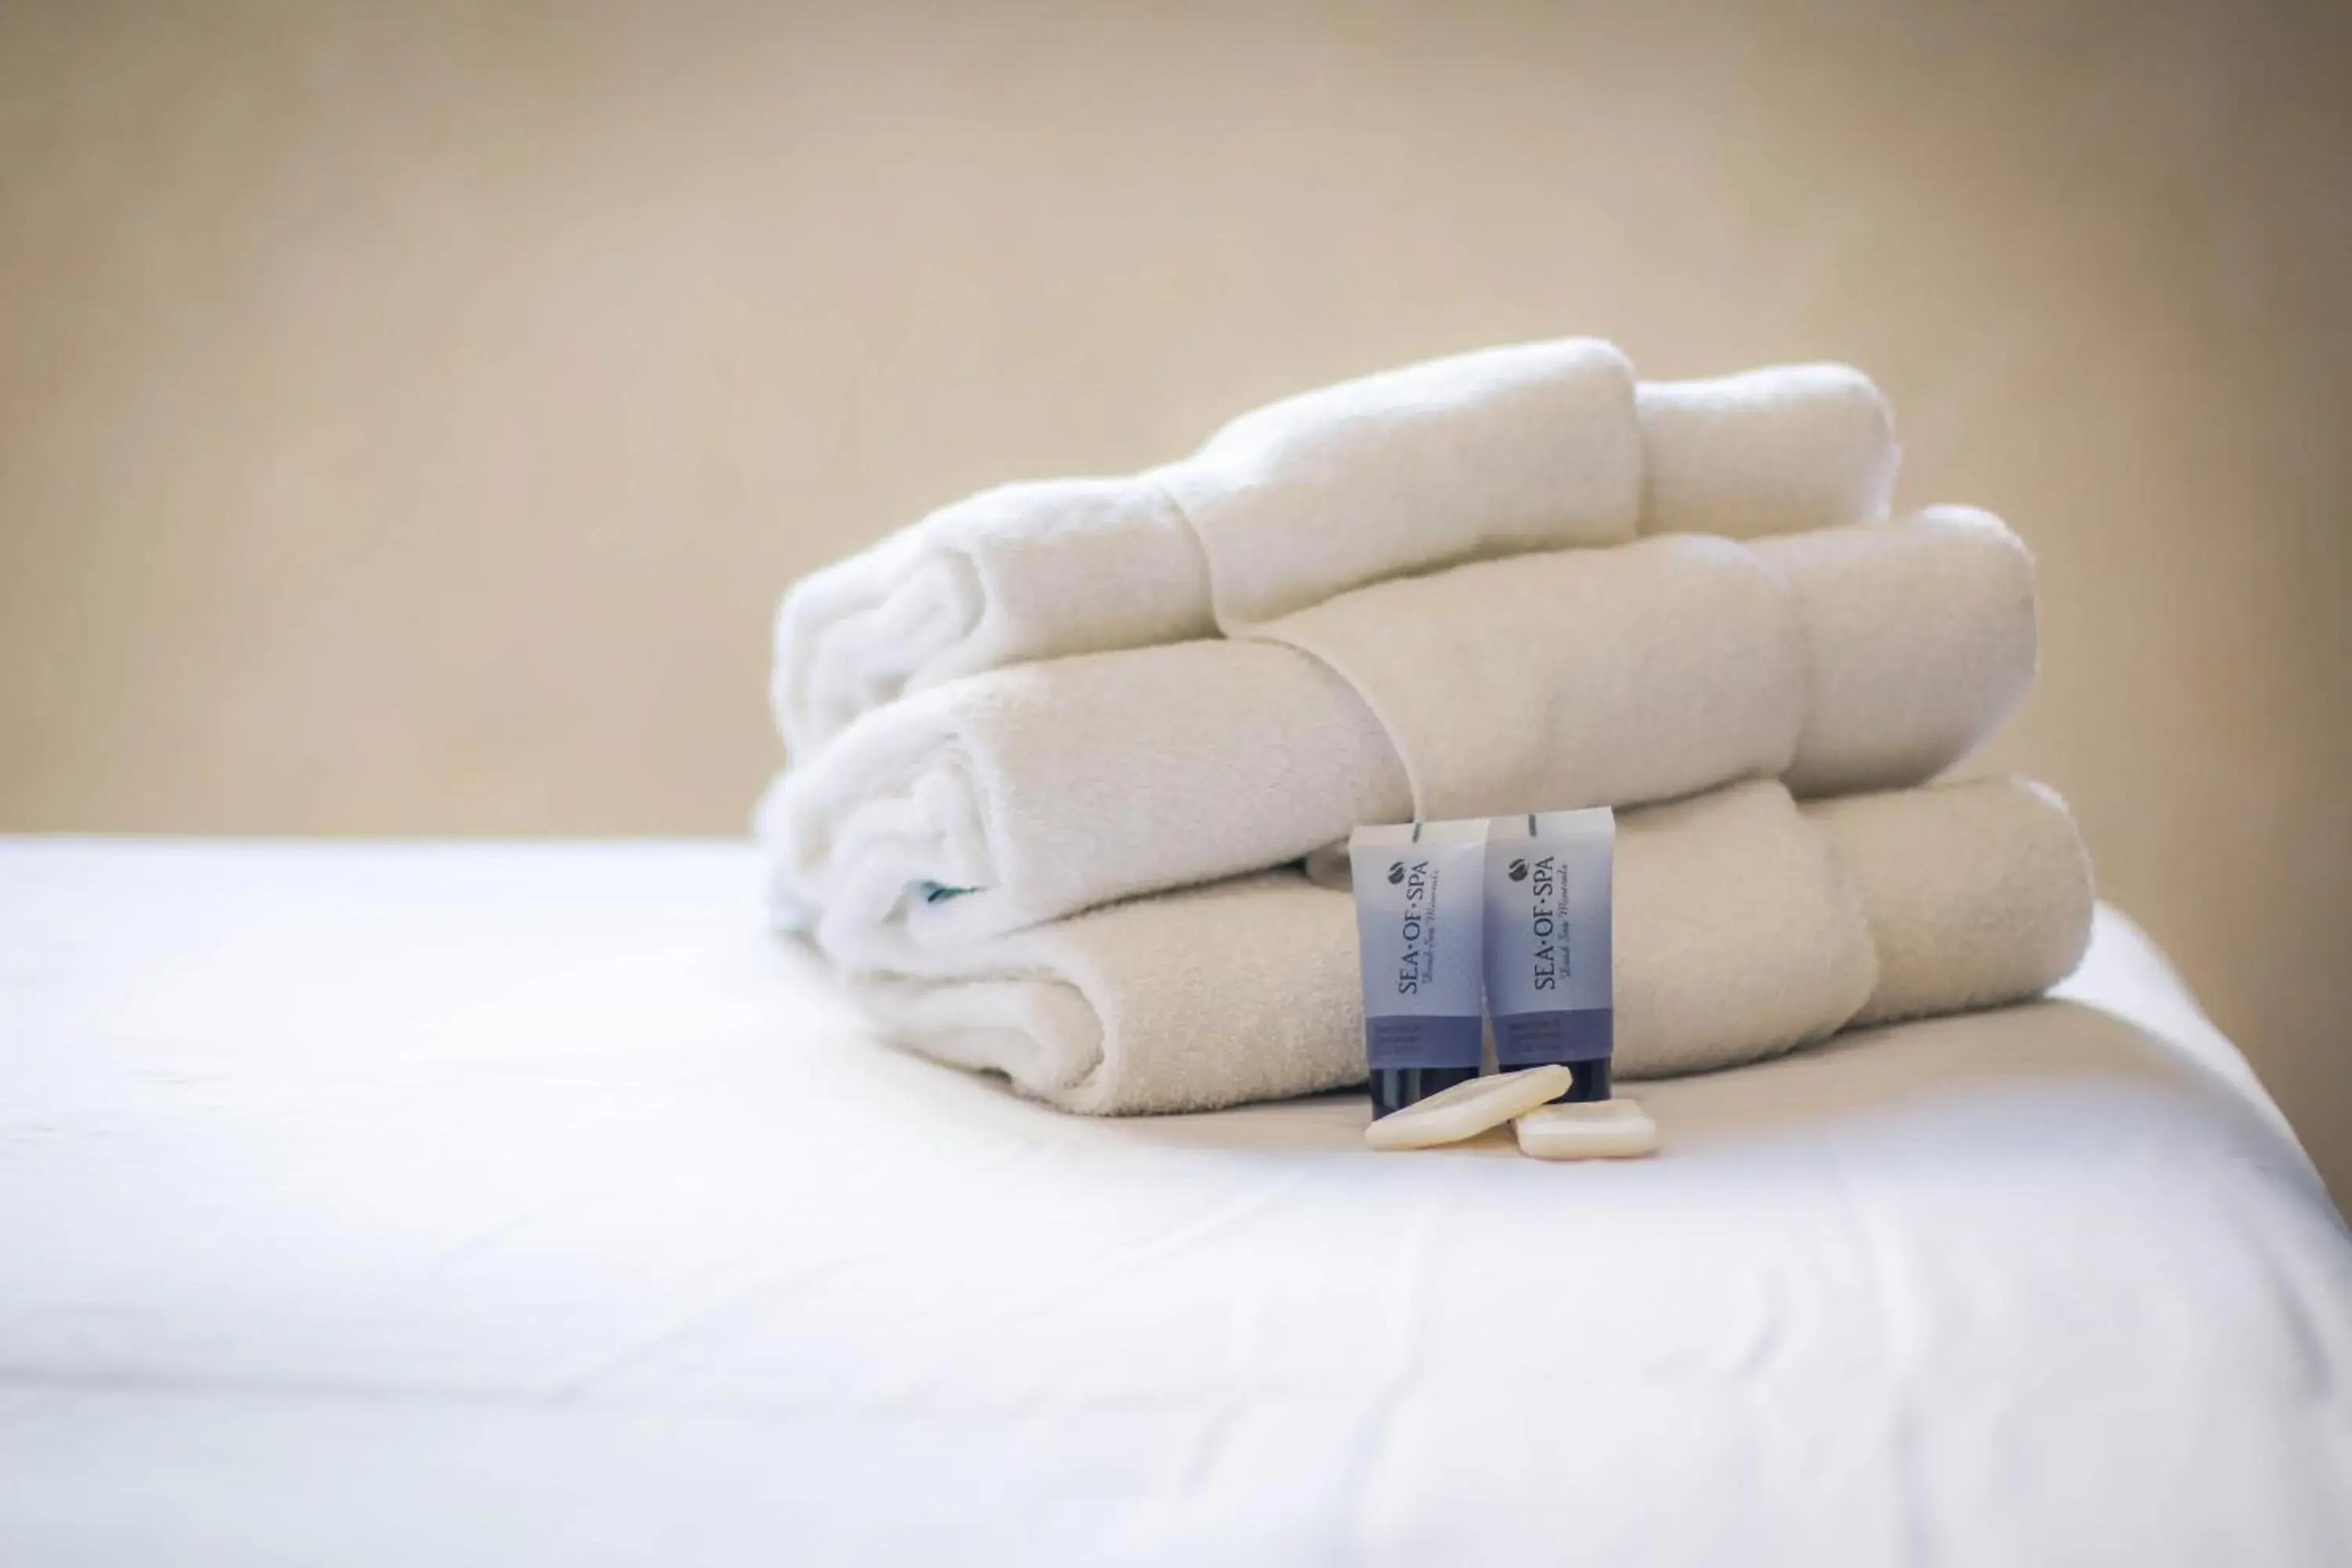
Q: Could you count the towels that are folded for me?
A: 3